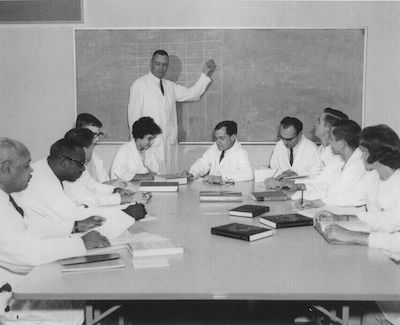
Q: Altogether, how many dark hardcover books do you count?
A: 3